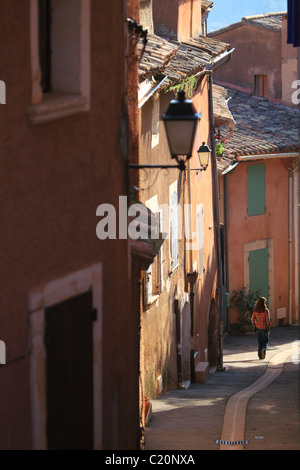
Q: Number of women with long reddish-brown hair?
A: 1